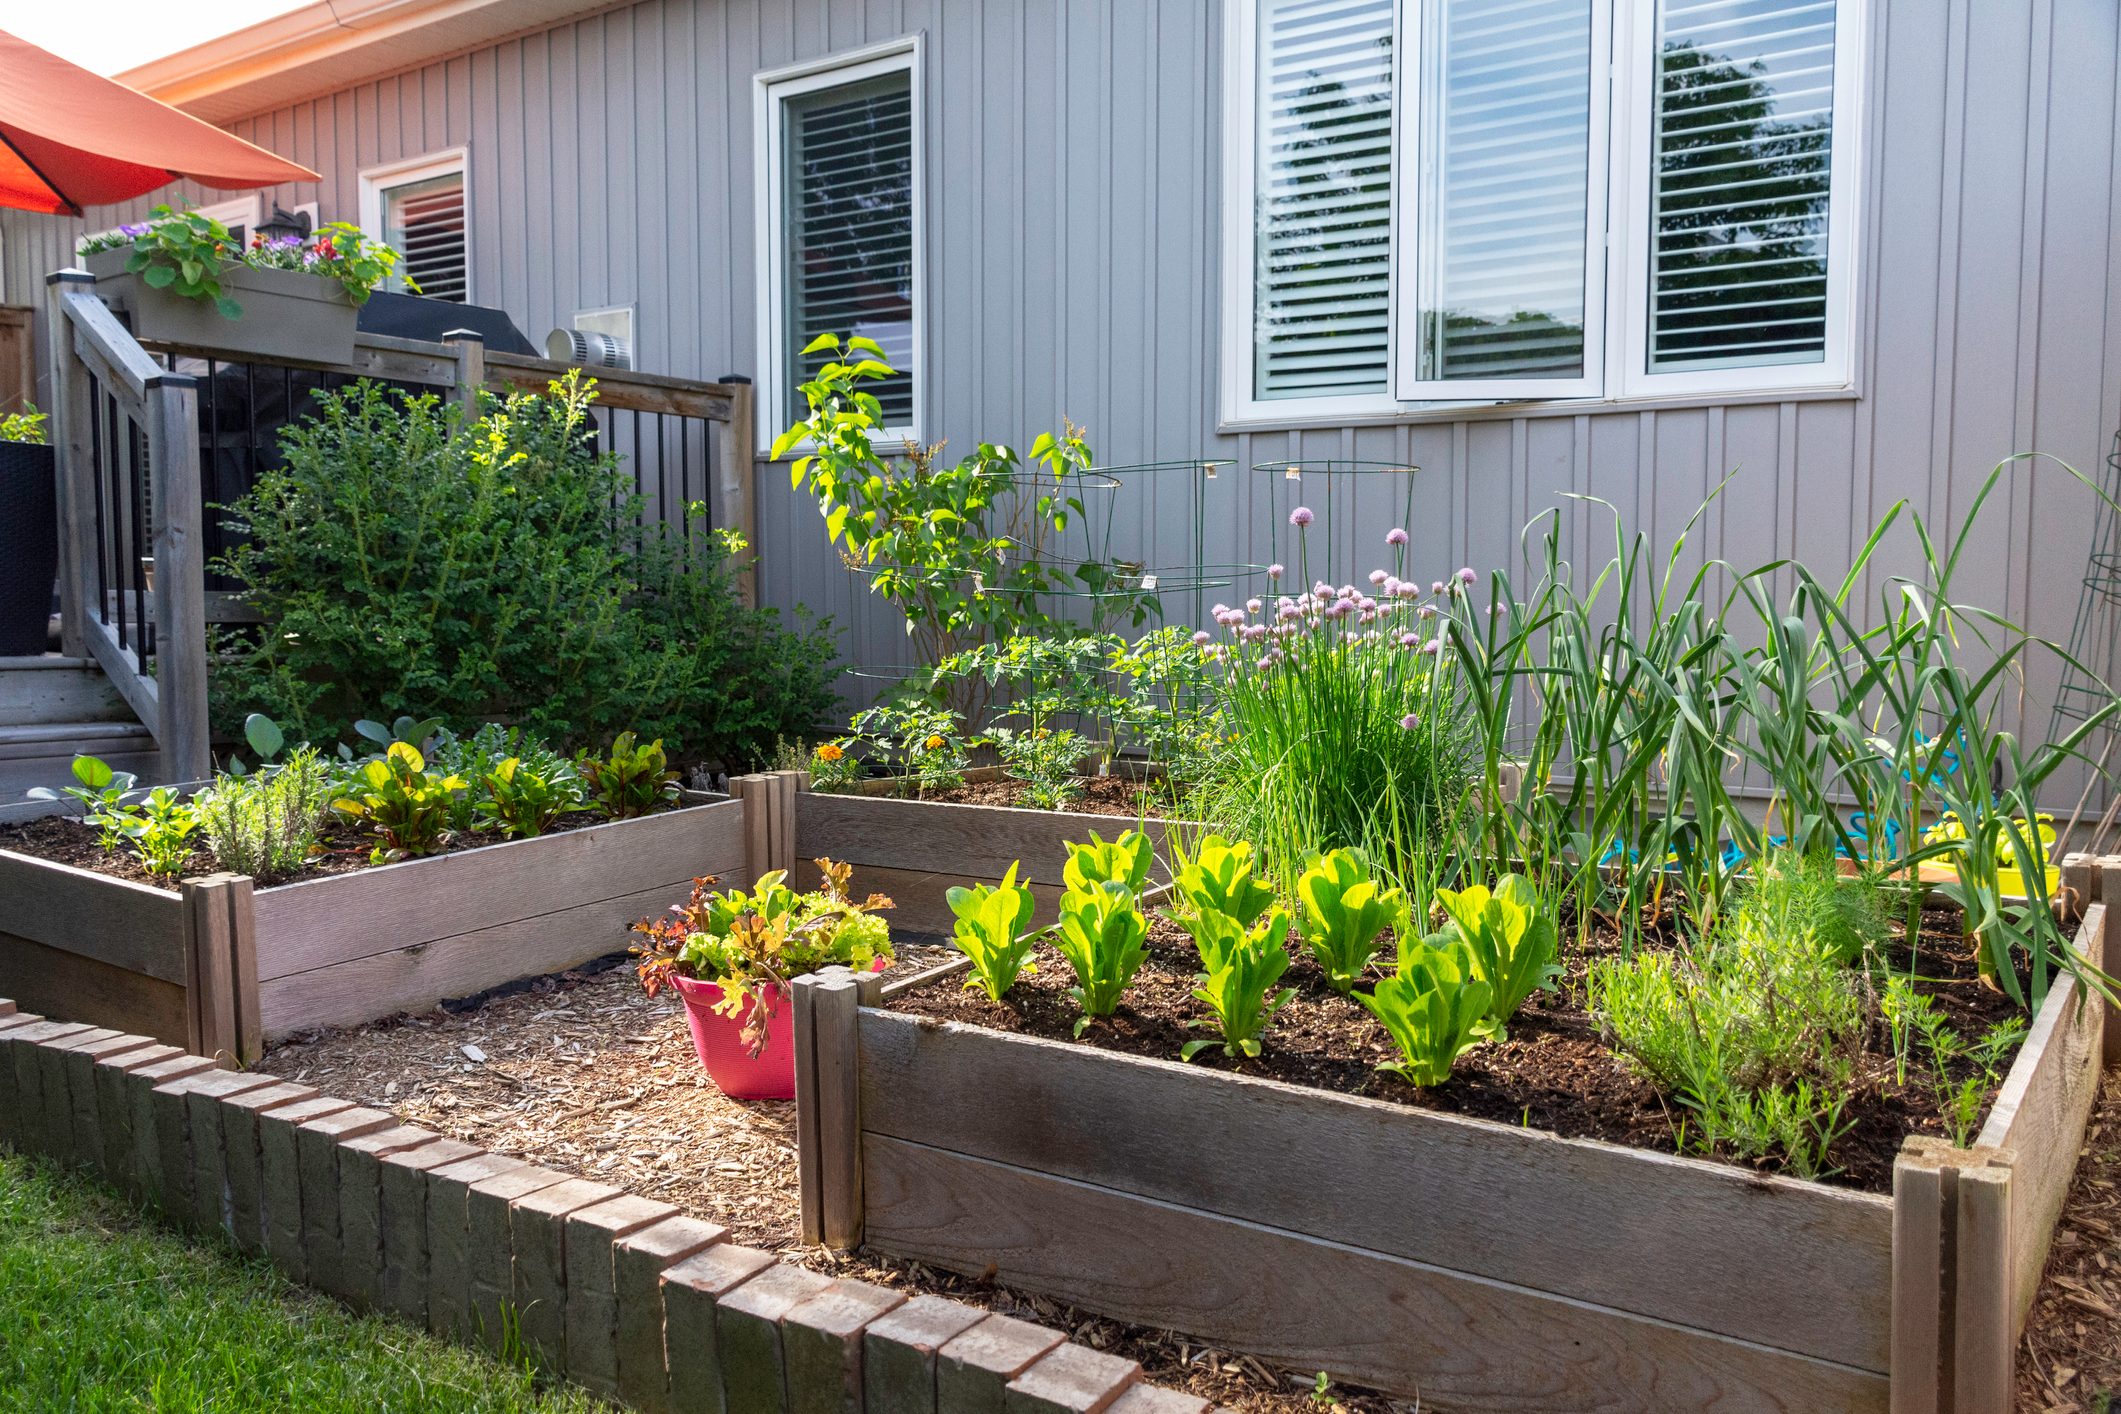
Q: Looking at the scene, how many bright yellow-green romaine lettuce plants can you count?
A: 8